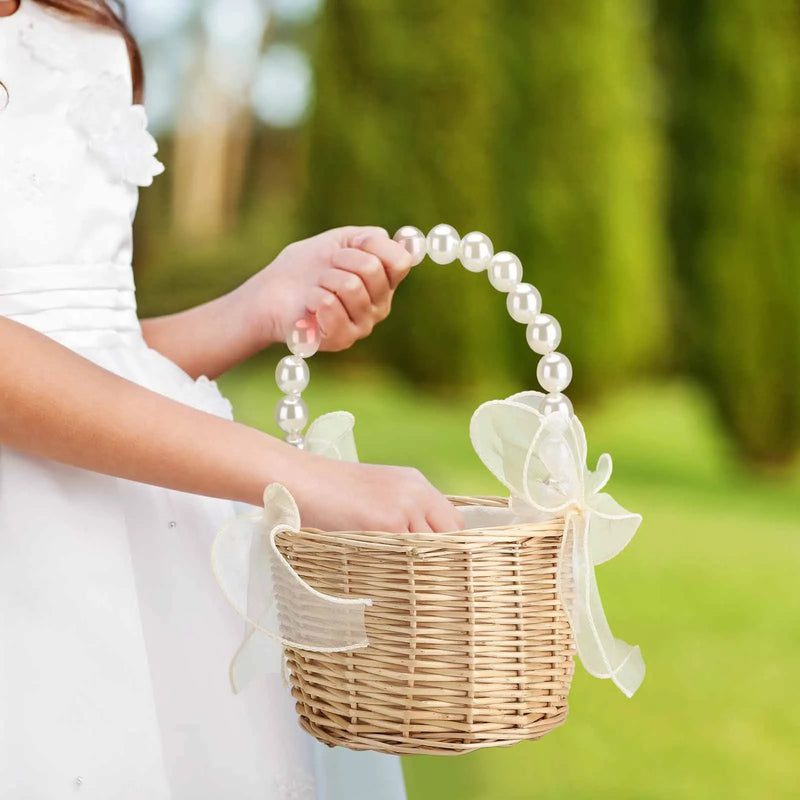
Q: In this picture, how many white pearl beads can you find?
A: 12